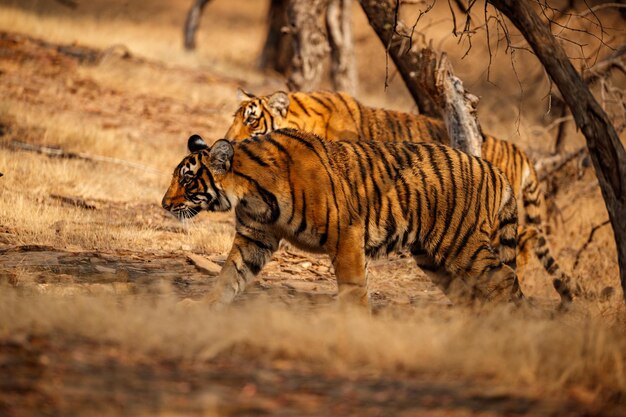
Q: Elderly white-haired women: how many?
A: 0